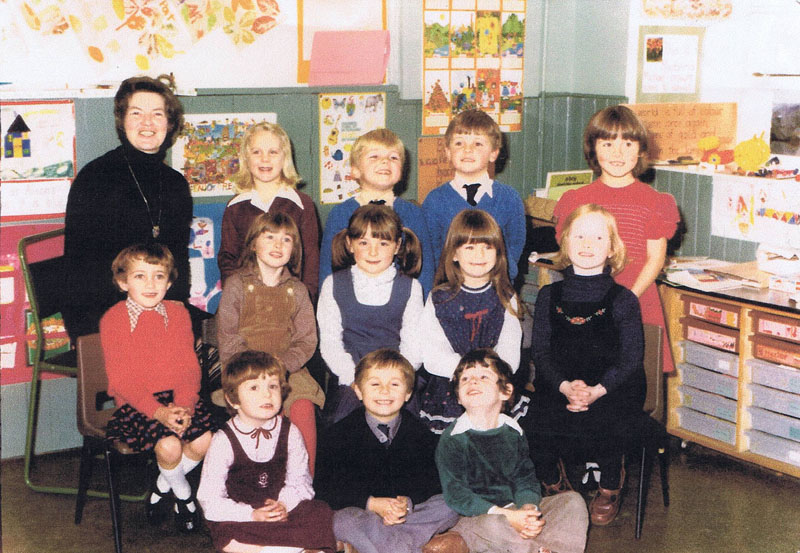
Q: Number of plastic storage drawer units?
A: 12